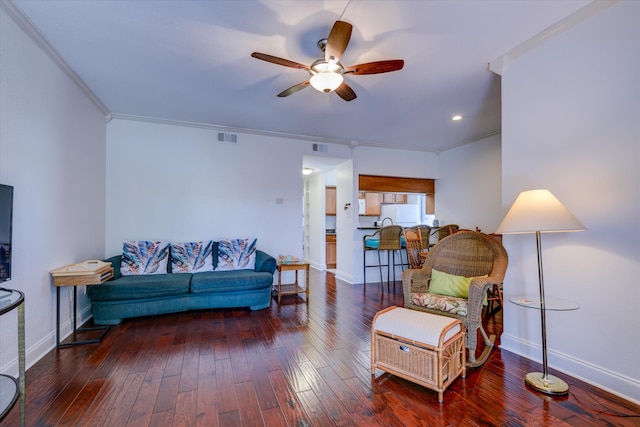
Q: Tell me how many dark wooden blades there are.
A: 5